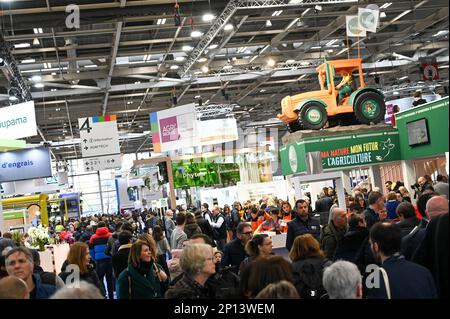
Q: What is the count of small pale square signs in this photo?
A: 2